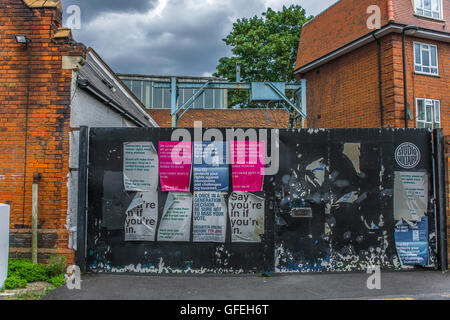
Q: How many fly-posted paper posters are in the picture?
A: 10